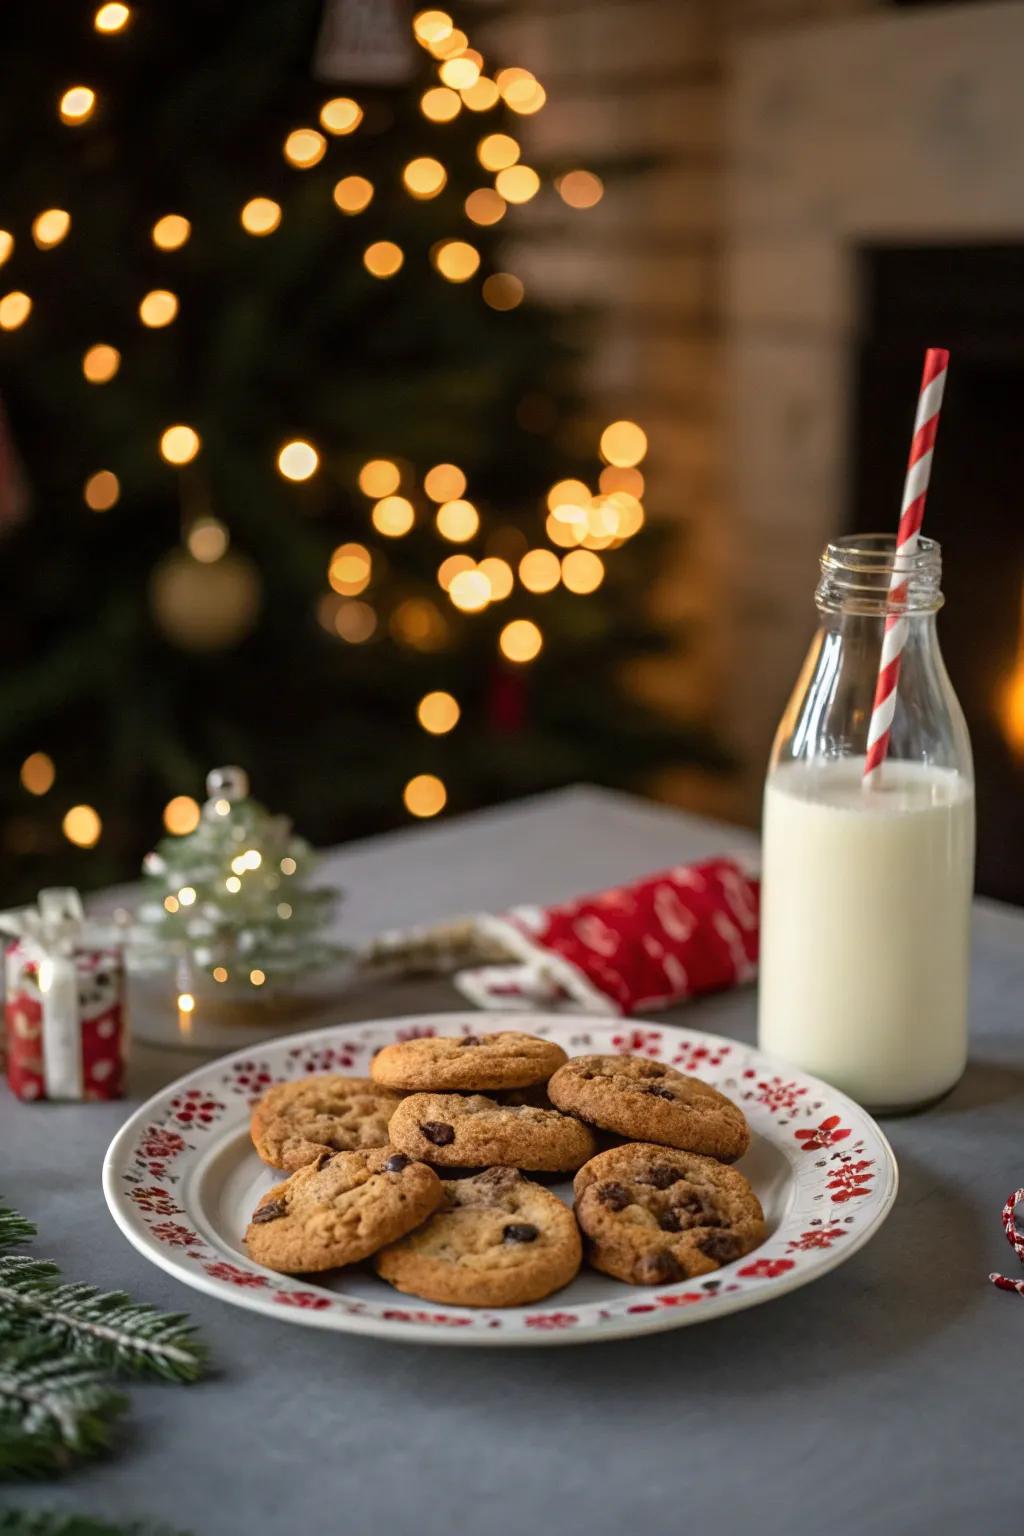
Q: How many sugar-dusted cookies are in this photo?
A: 0